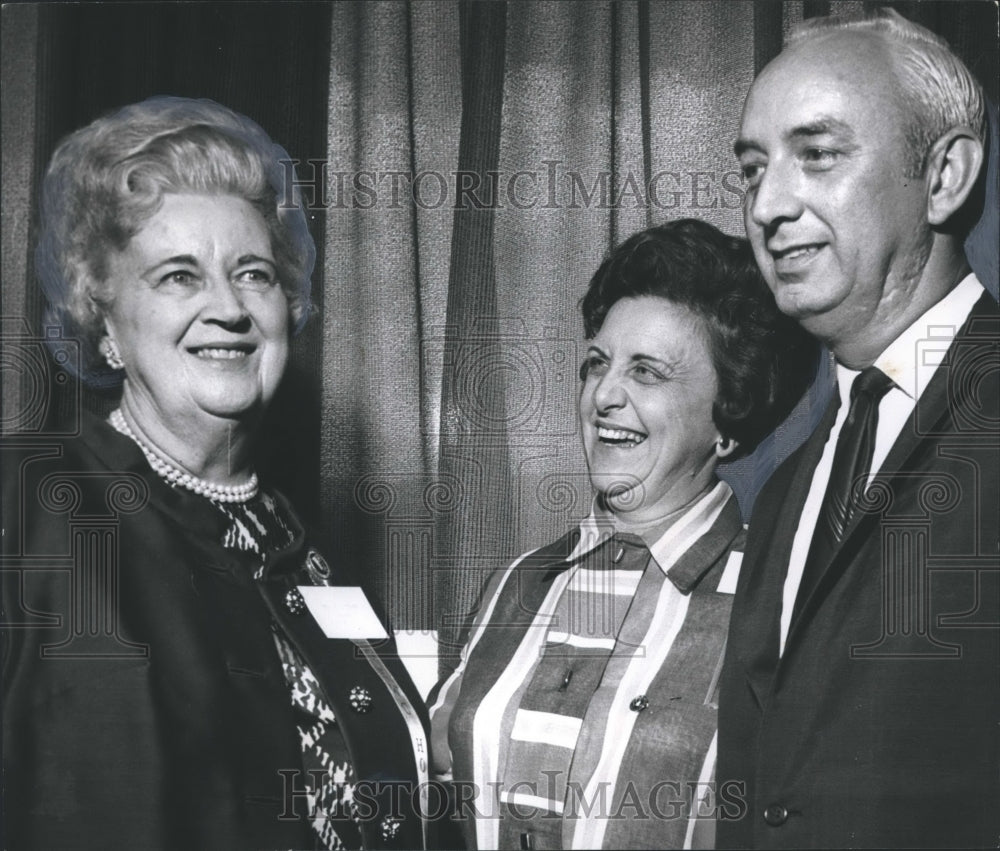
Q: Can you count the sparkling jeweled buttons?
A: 3